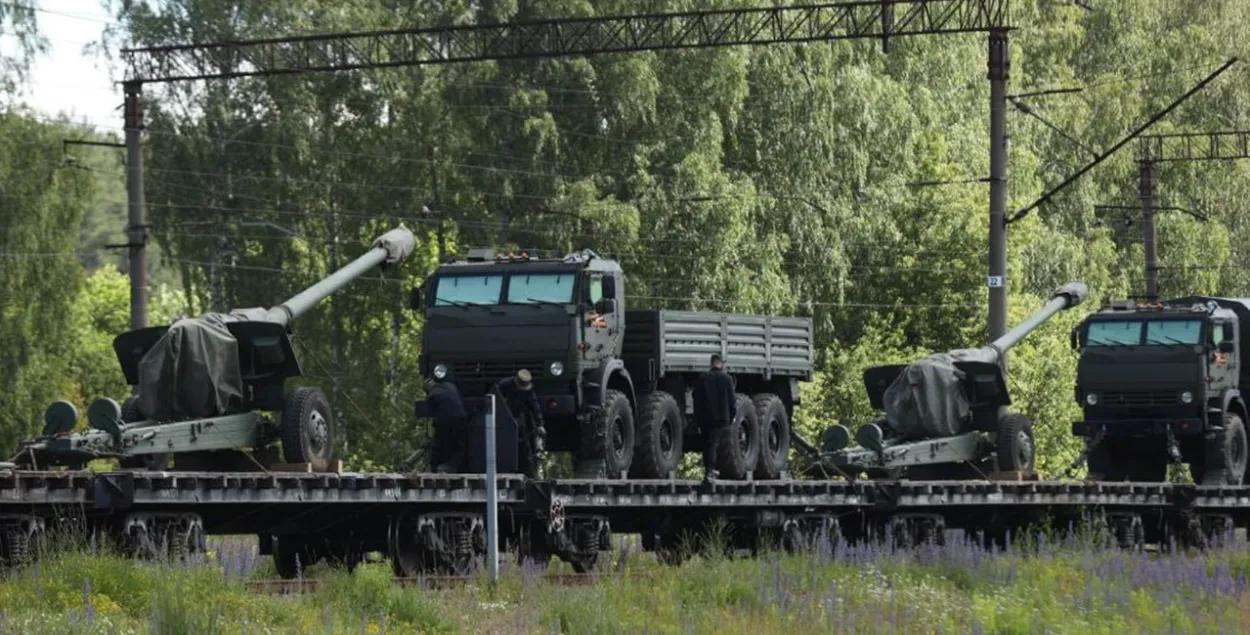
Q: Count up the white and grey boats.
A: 0